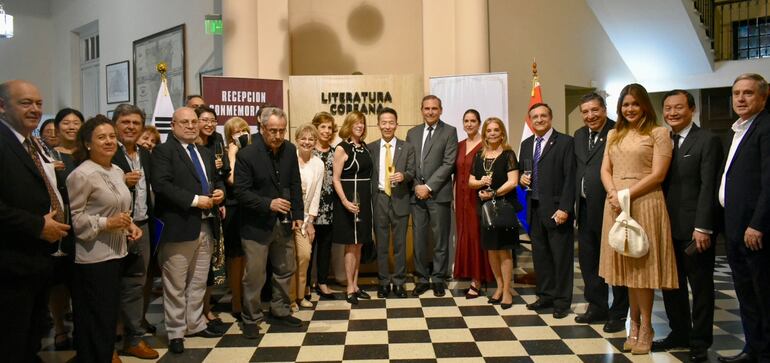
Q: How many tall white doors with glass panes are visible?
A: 1